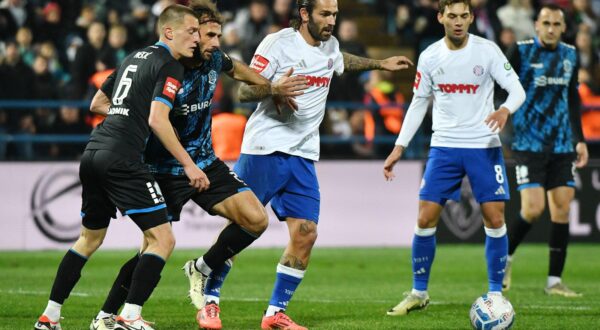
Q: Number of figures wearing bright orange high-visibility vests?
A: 4